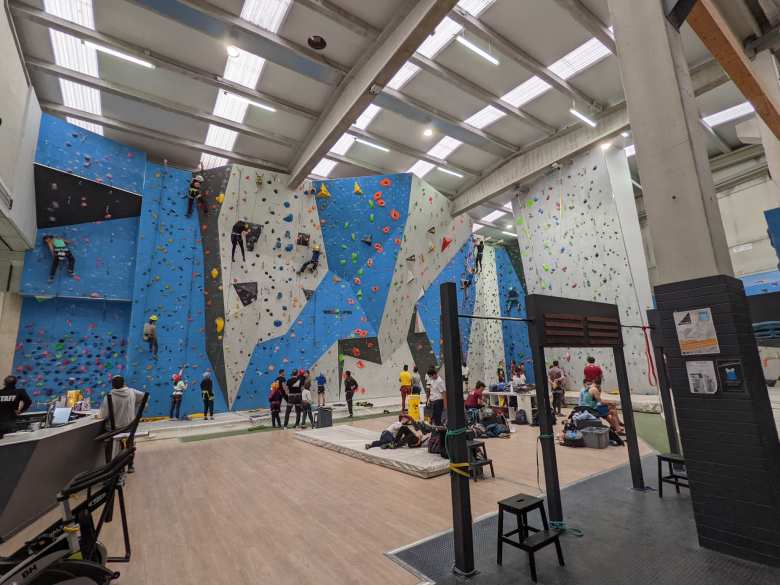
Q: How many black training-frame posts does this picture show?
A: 4